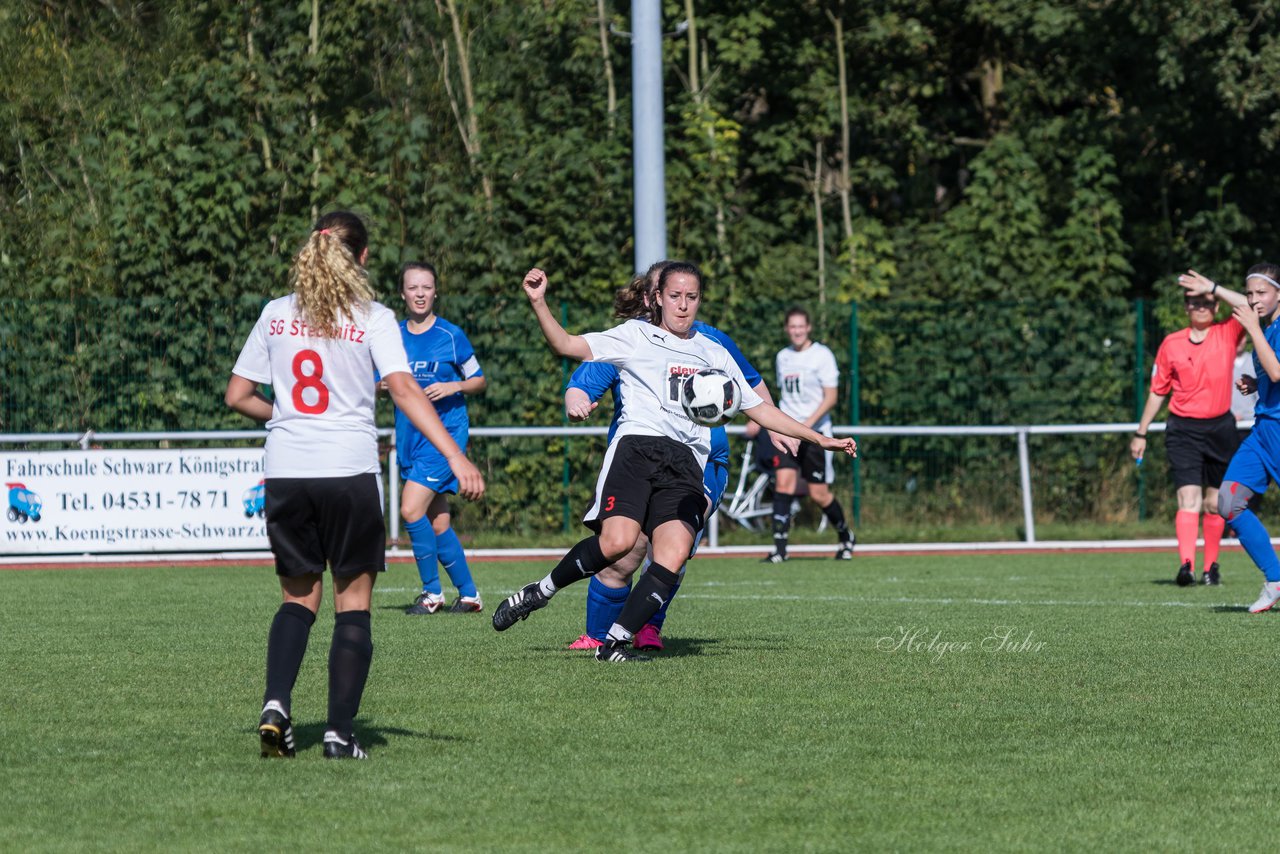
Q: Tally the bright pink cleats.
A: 2